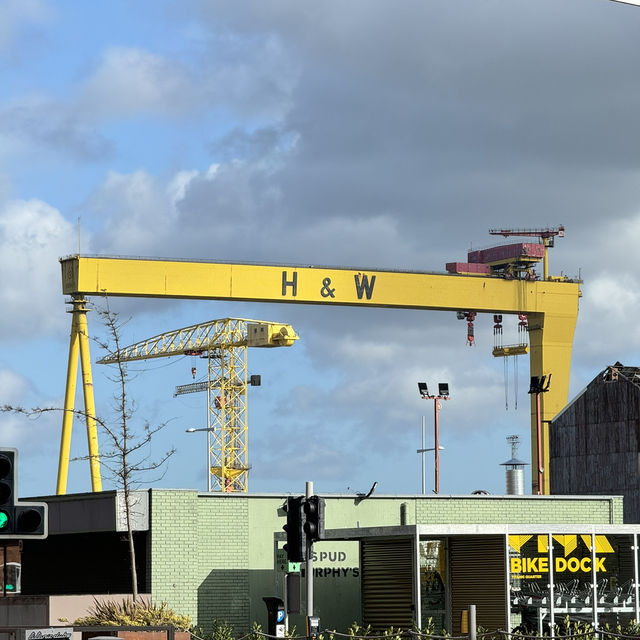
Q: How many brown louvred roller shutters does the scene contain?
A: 2